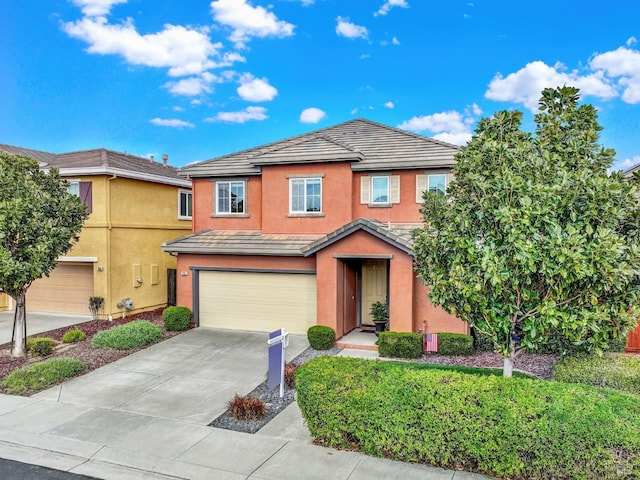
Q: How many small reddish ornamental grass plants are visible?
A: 2